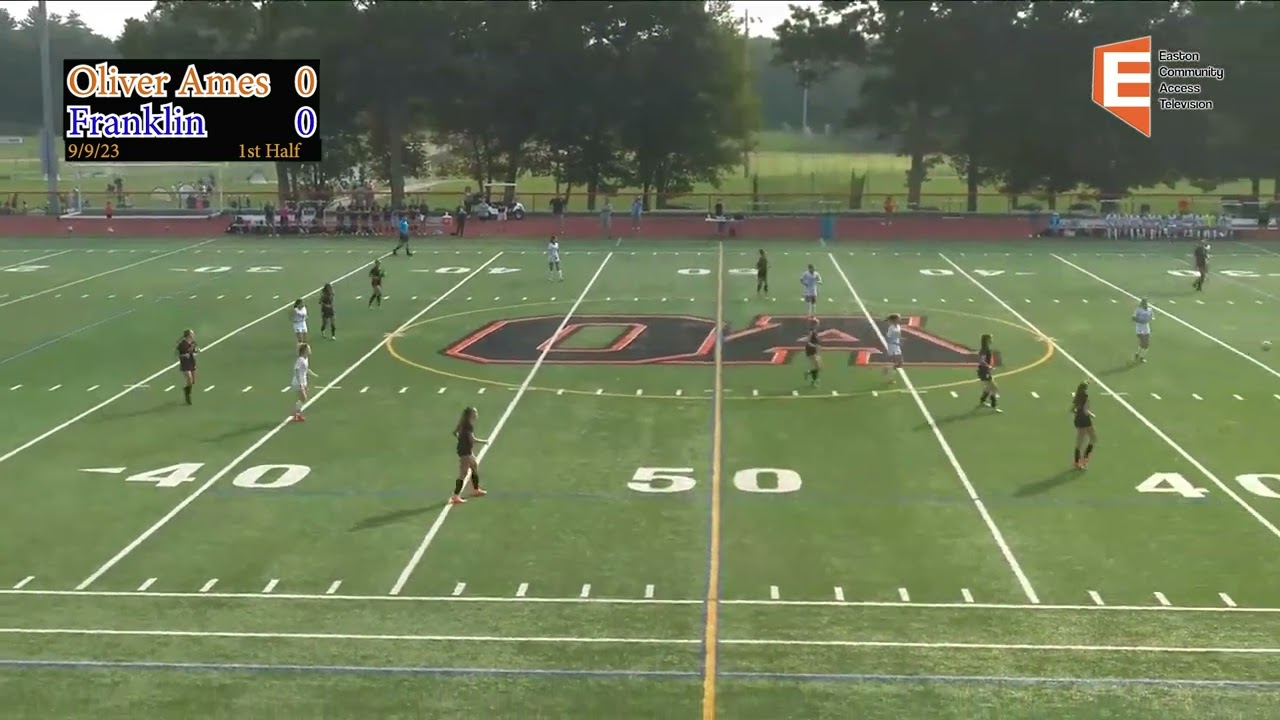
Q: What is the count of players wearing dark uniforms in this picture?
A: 9